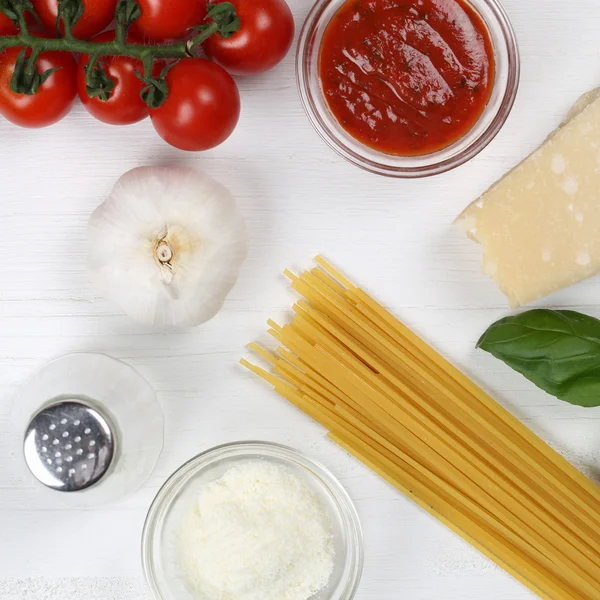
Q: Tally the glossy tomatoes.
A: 7